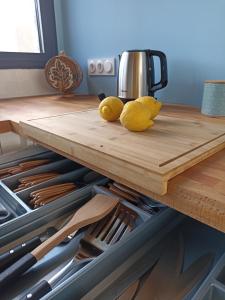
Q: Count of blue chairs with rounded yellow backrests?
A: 0